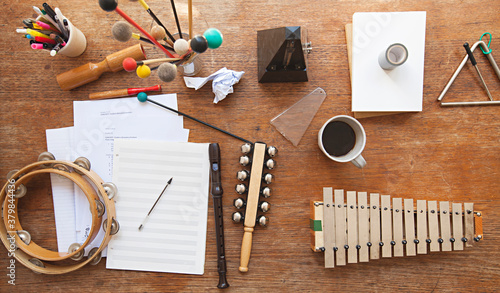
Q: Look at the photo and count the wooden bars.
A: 13